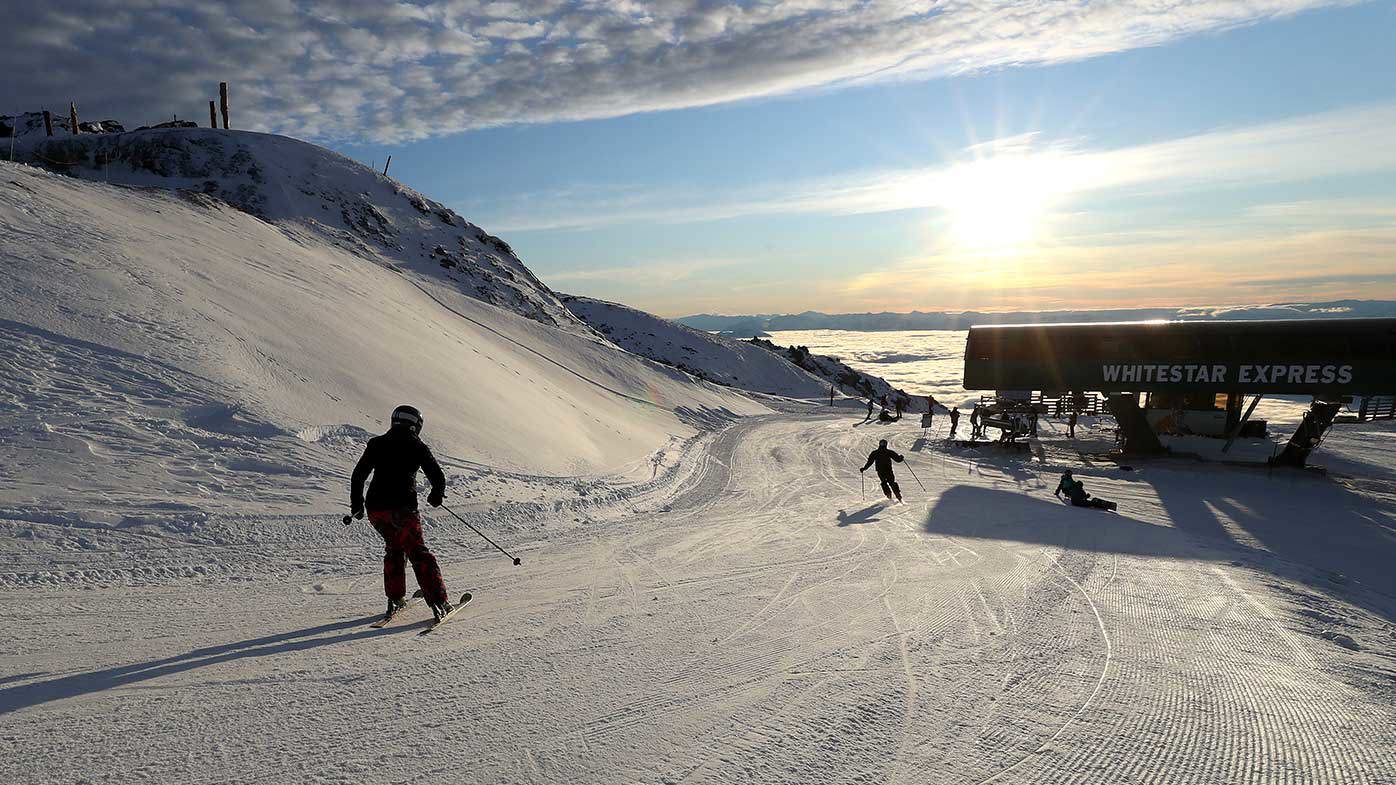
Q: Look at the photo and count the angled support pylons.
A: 2